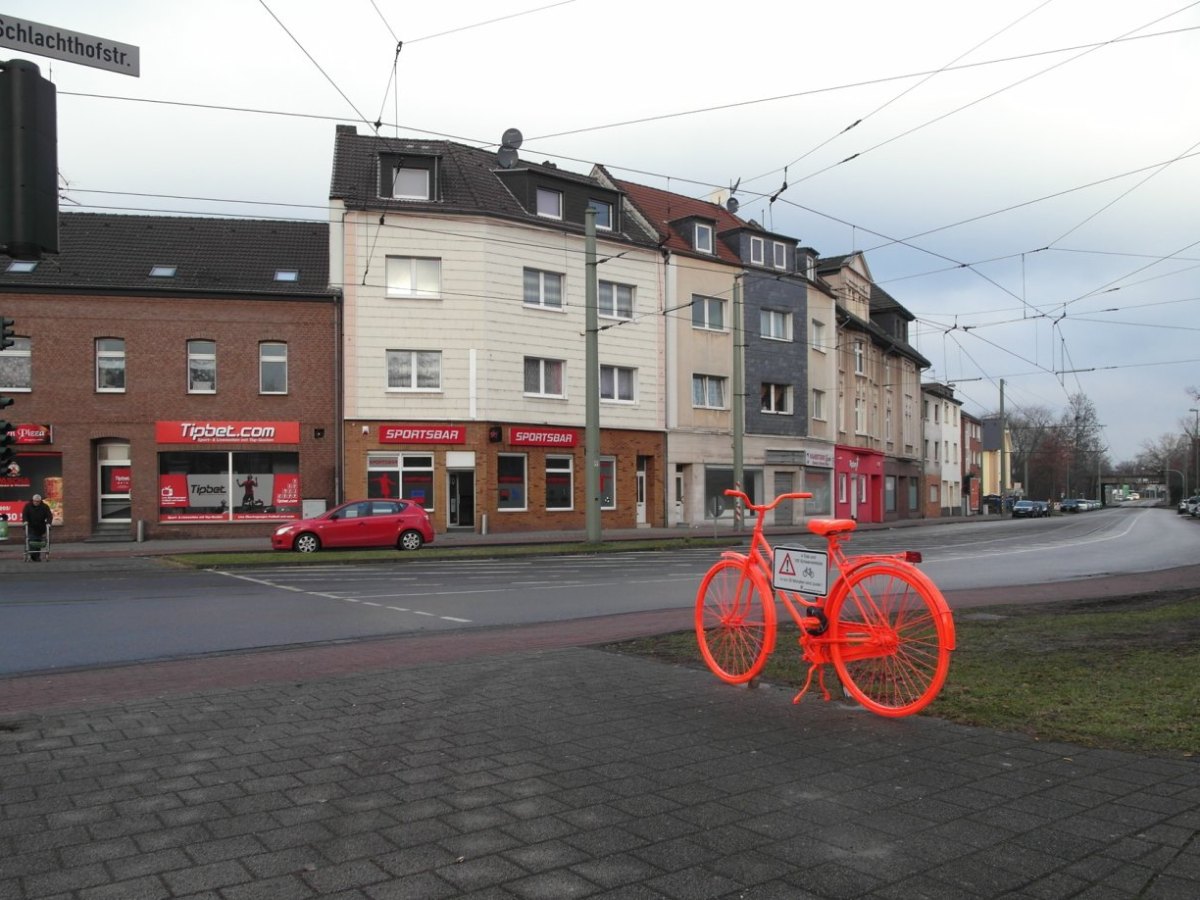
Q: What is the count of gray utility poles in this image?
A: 3